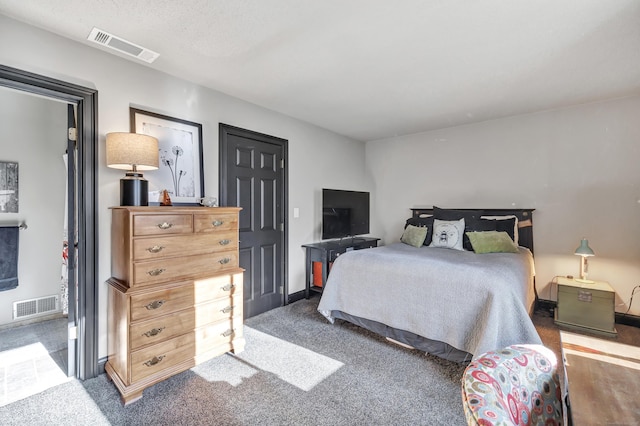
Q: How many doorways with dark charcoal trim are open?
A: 1